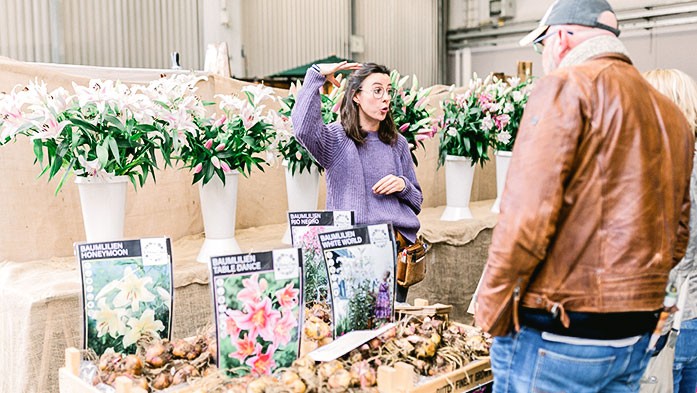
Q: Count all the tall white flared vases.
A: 5